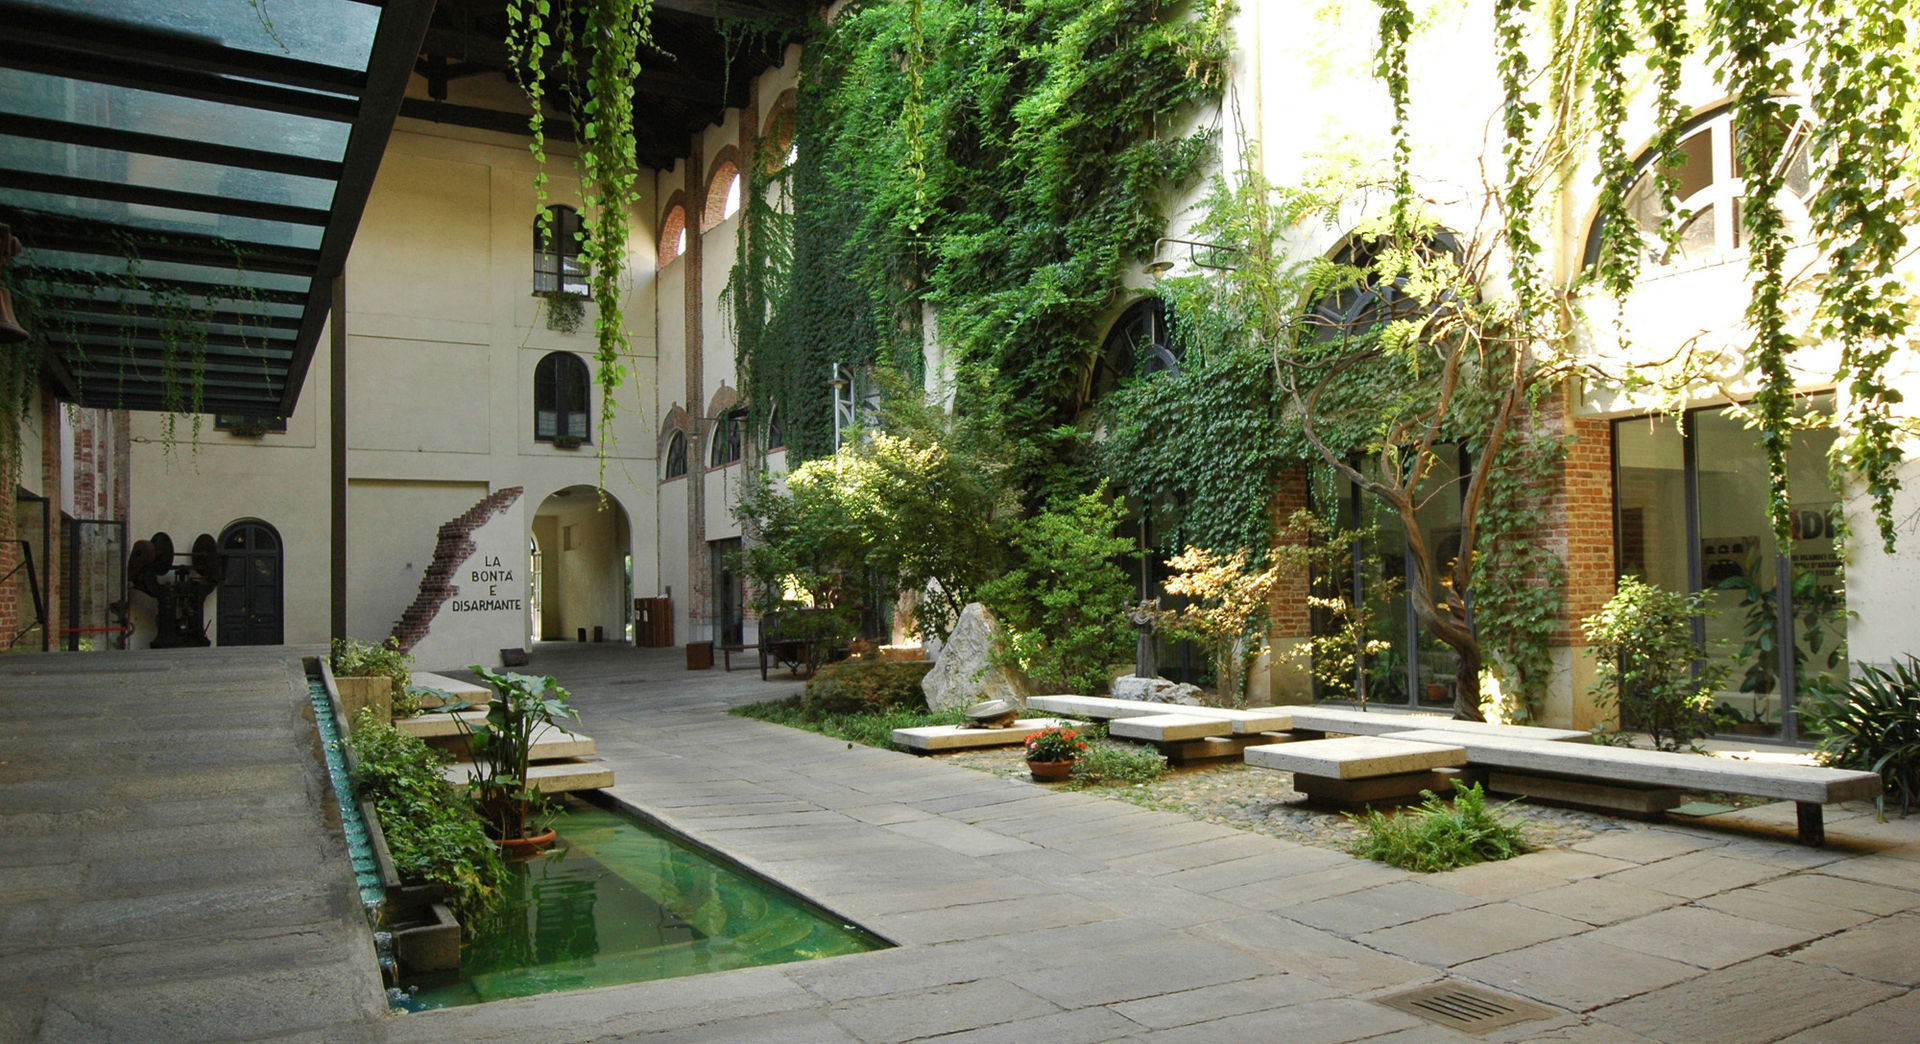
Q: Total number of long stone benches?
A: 3